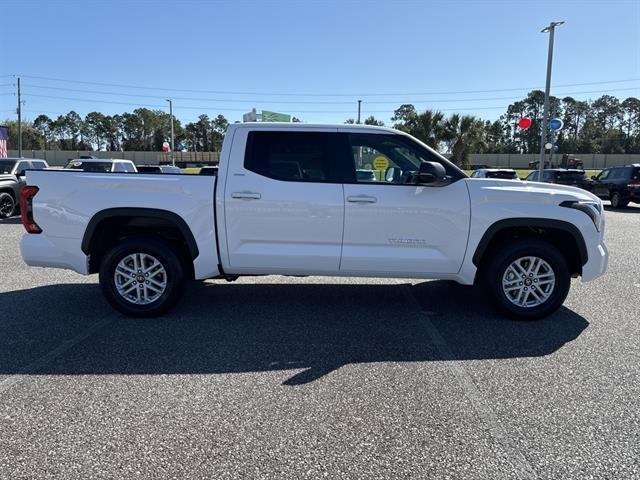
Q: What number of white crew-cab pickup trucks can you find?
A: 1